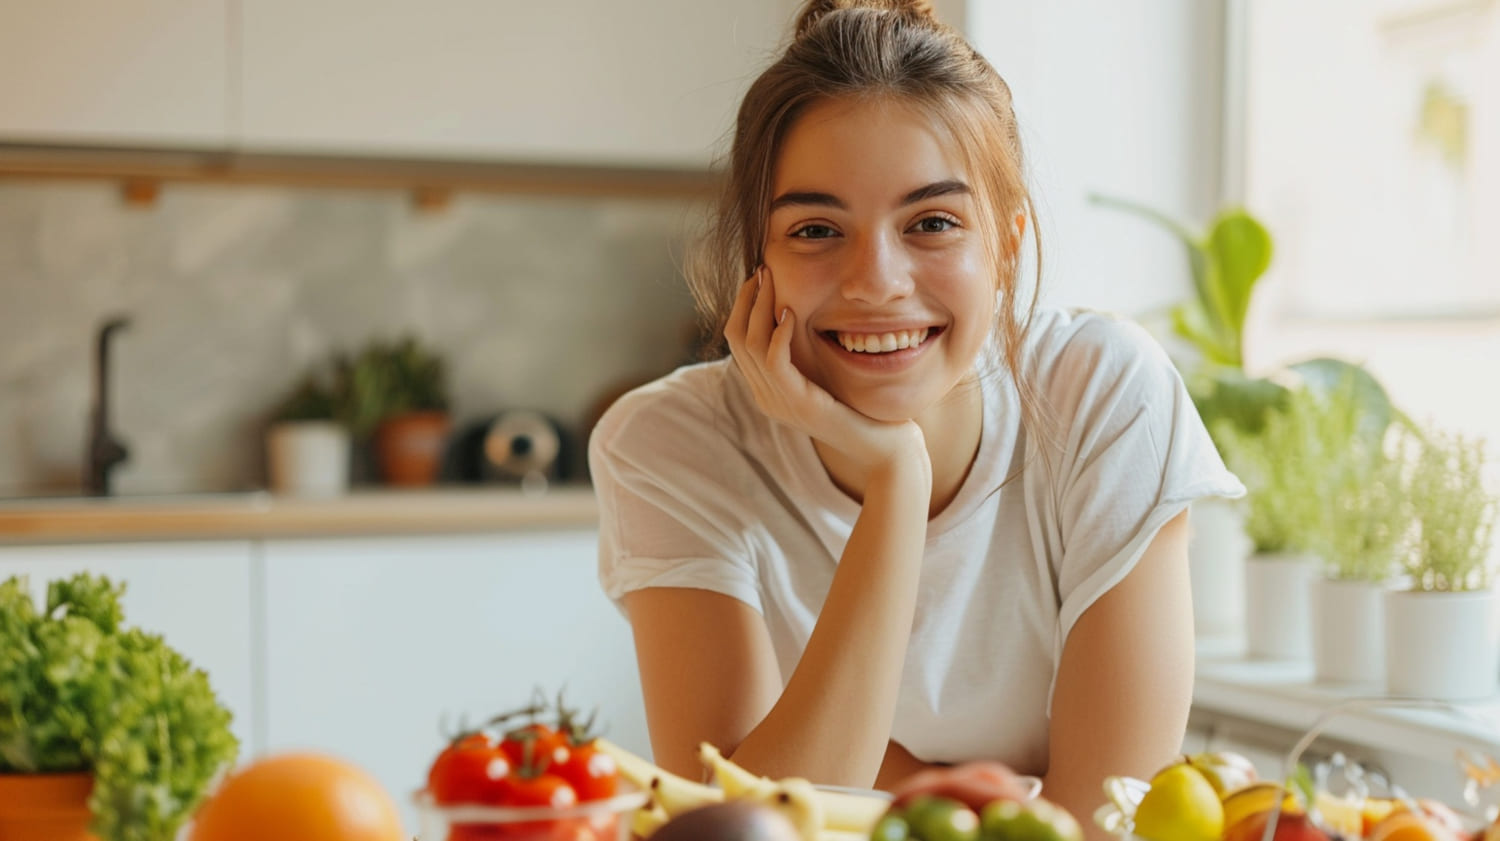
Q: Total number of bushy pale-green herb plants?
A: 3